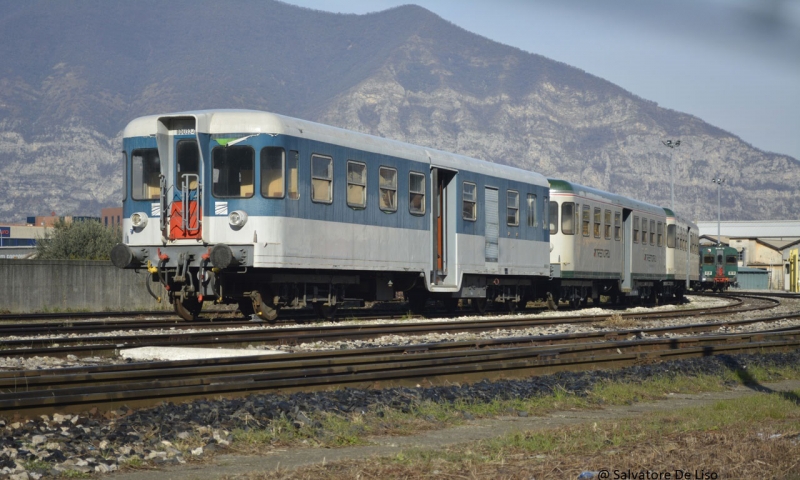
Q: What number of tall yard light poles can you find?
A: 2